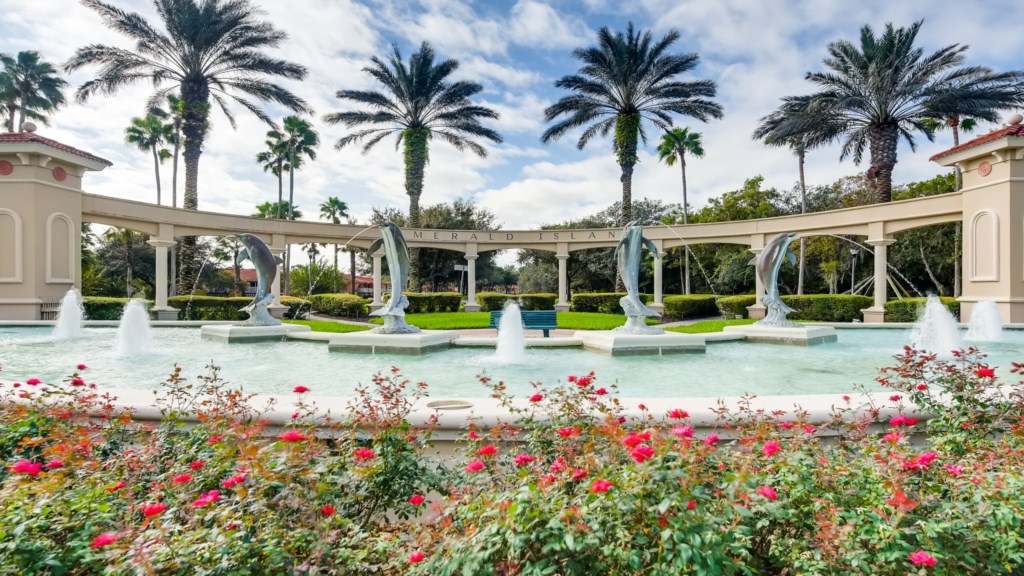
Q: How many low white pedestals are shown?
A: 4